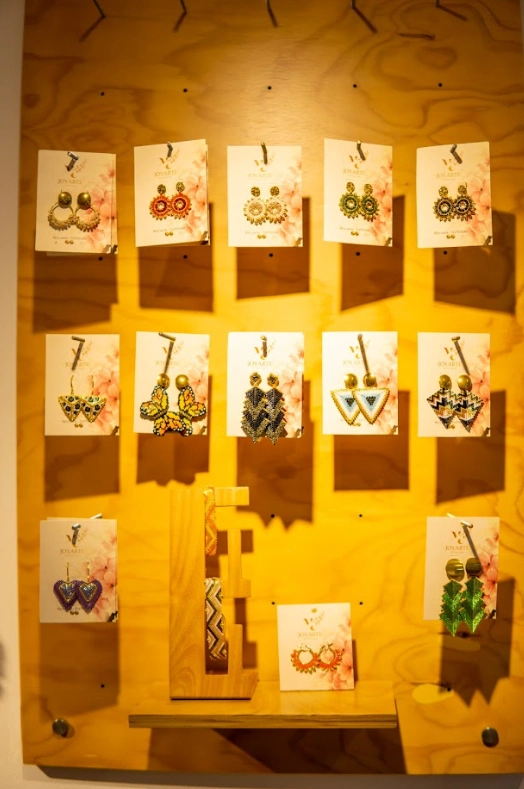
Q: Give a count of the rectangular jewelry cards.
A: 13